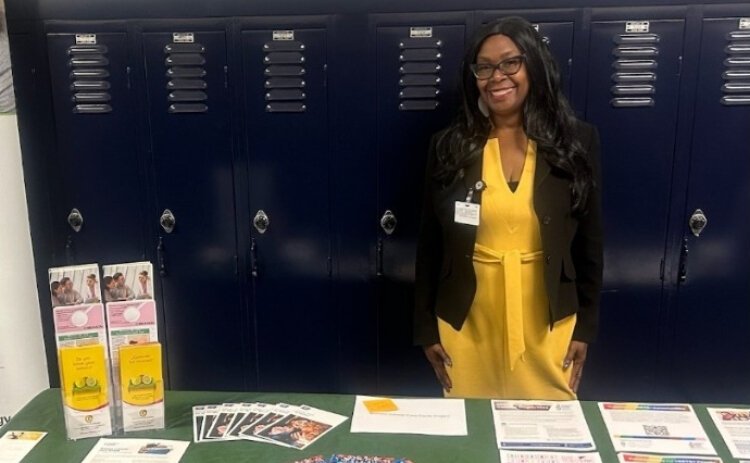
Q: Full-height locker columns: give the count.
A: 7